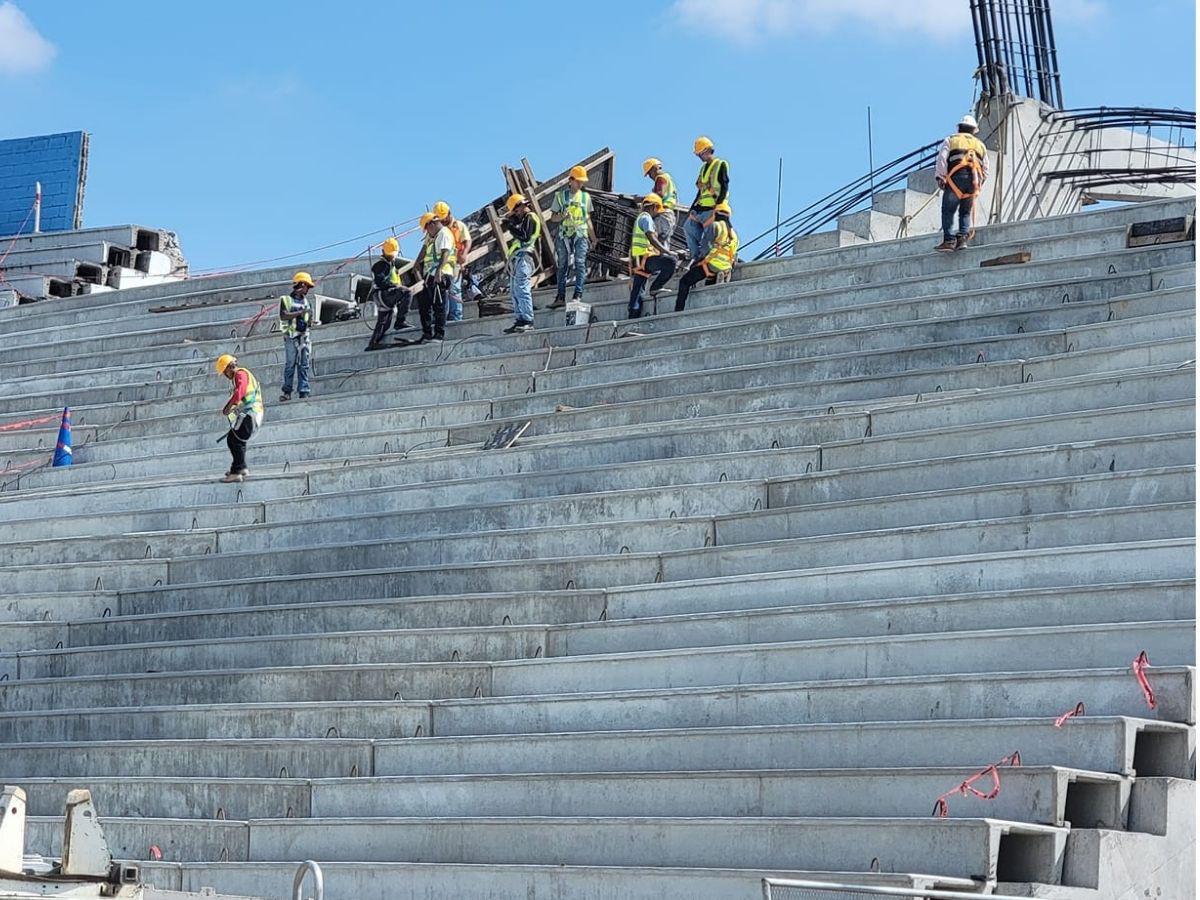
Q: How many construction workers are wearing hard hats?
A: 12